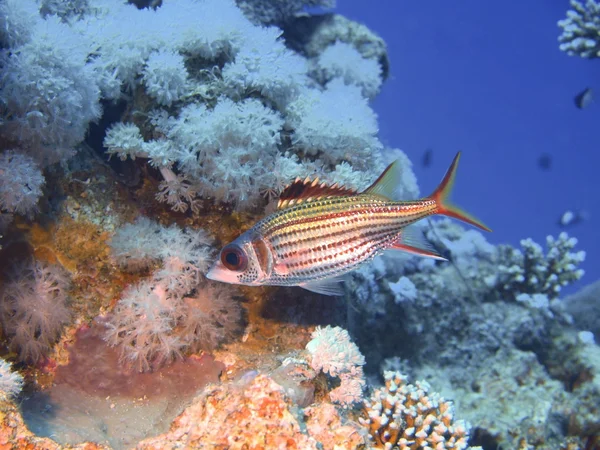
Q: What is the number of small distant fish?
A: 4